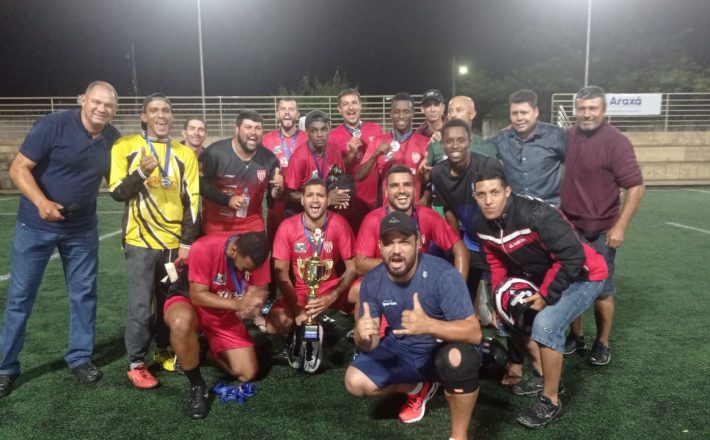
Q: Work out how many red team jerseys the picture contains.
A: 7